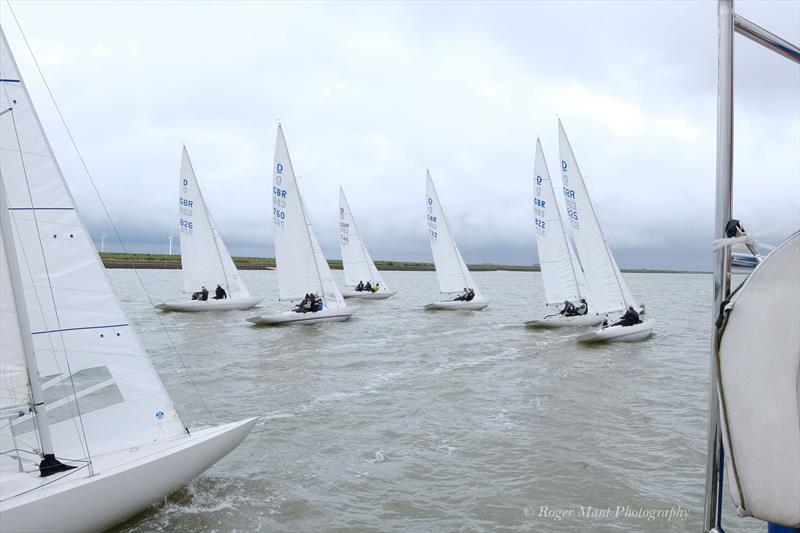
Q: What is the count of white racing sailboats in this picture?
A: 7